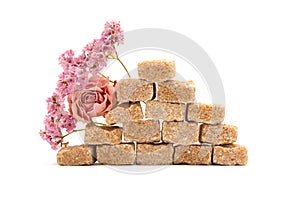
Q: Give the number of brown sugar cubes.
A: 15